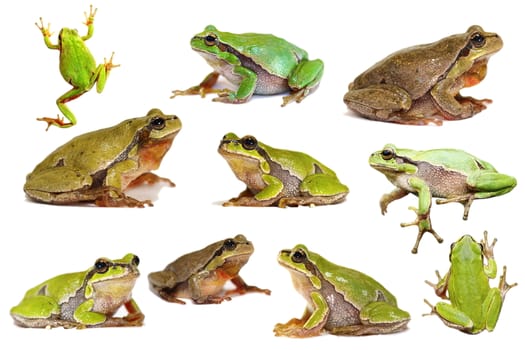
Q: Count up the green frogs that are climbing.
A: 2